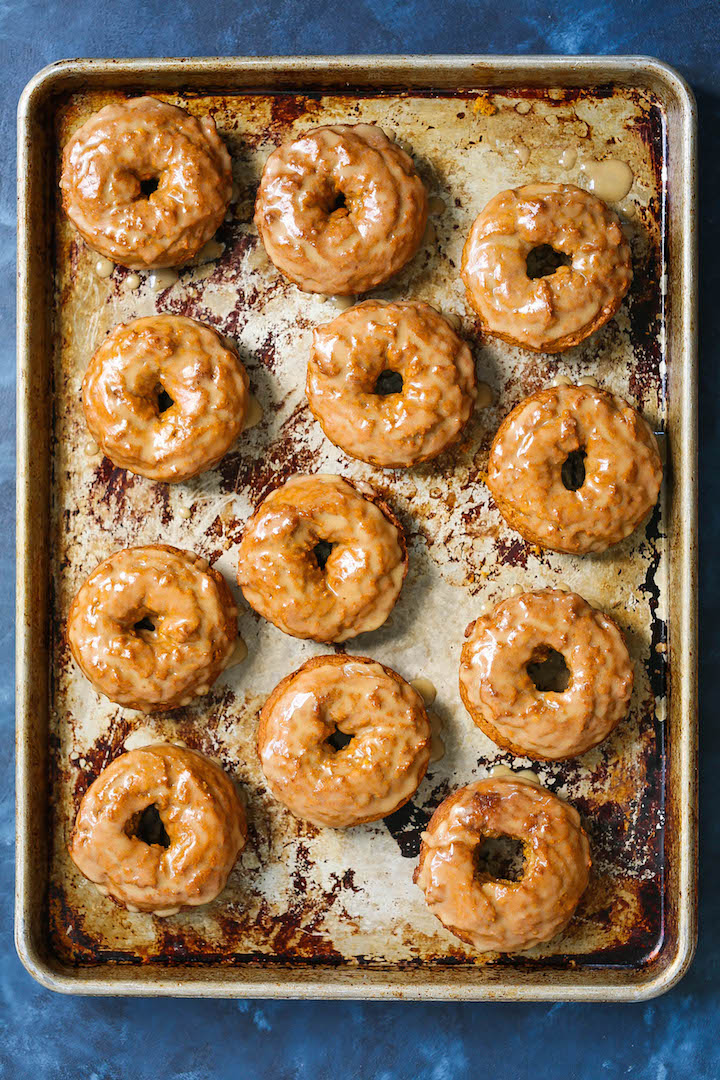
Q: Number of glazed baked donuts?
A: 12